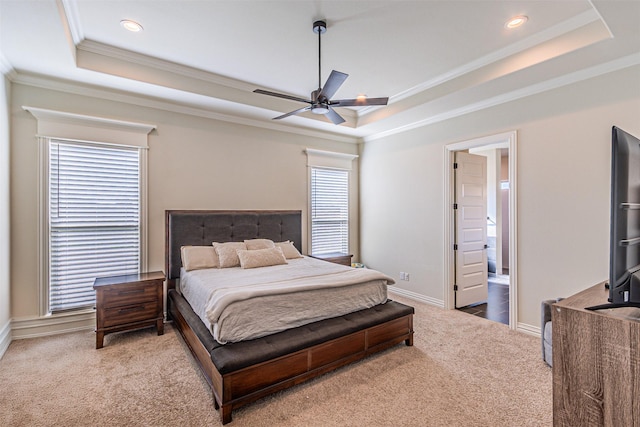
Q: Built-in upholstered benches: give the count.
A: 1